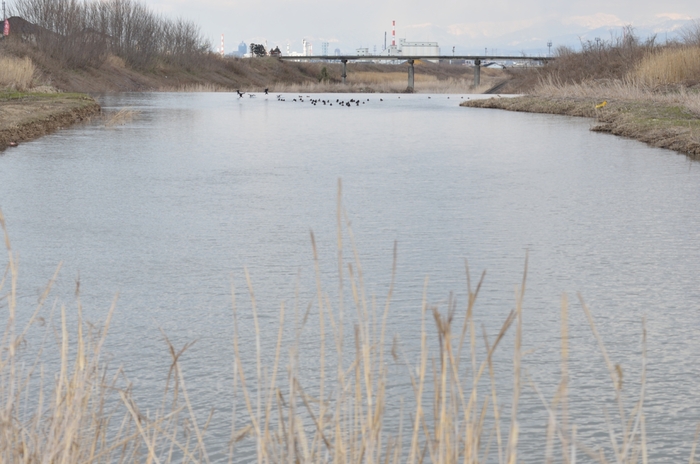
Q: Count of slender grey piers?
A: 3